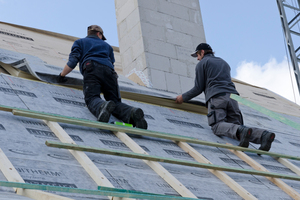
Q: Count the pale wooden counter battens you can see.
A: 6